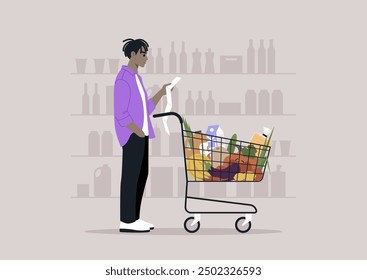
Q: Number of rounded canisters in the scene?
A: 5